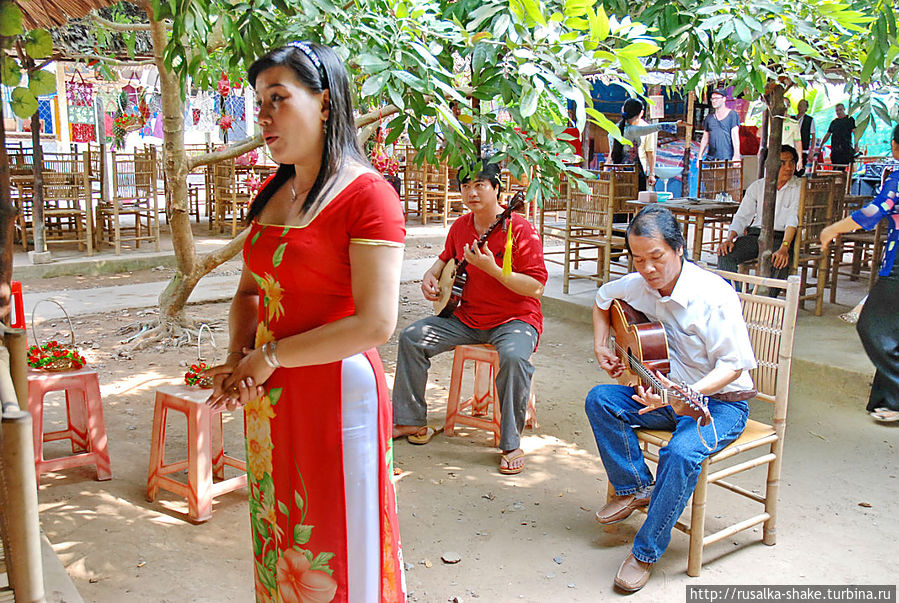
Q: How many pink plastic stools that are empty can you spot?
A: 2